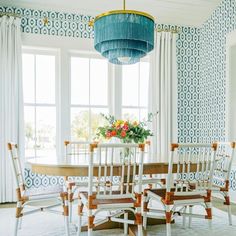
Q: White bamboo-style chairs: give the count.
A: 6